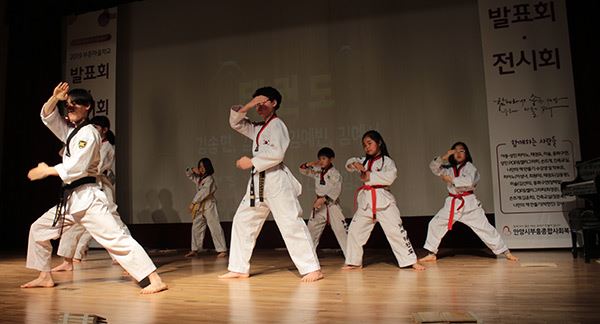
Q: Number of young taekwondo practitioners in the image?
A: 7